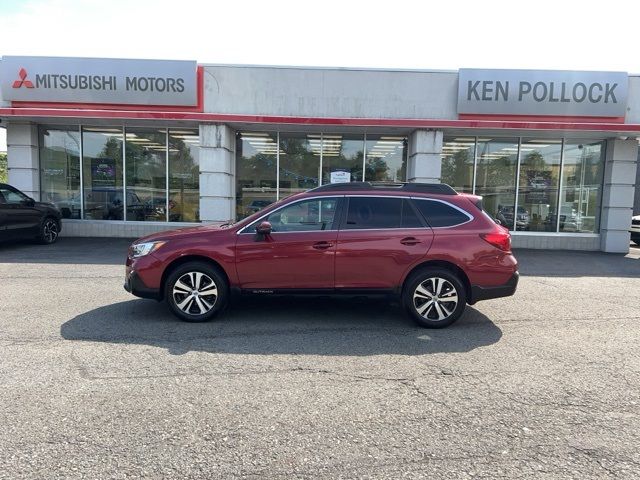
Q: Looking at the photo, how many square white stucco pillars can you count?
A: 4